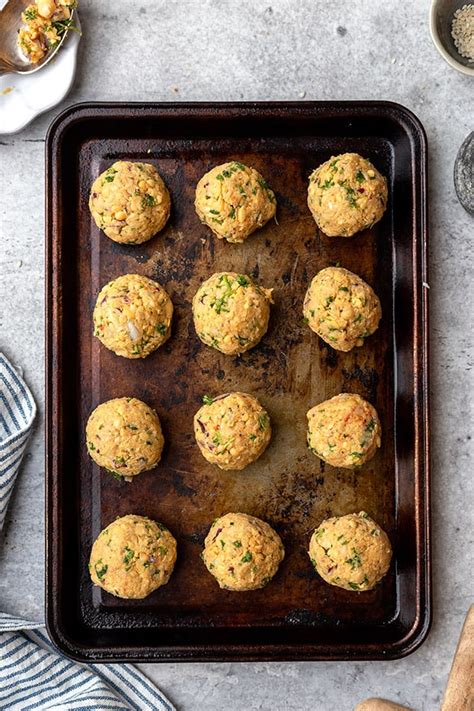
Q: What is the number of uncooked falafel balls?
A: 12